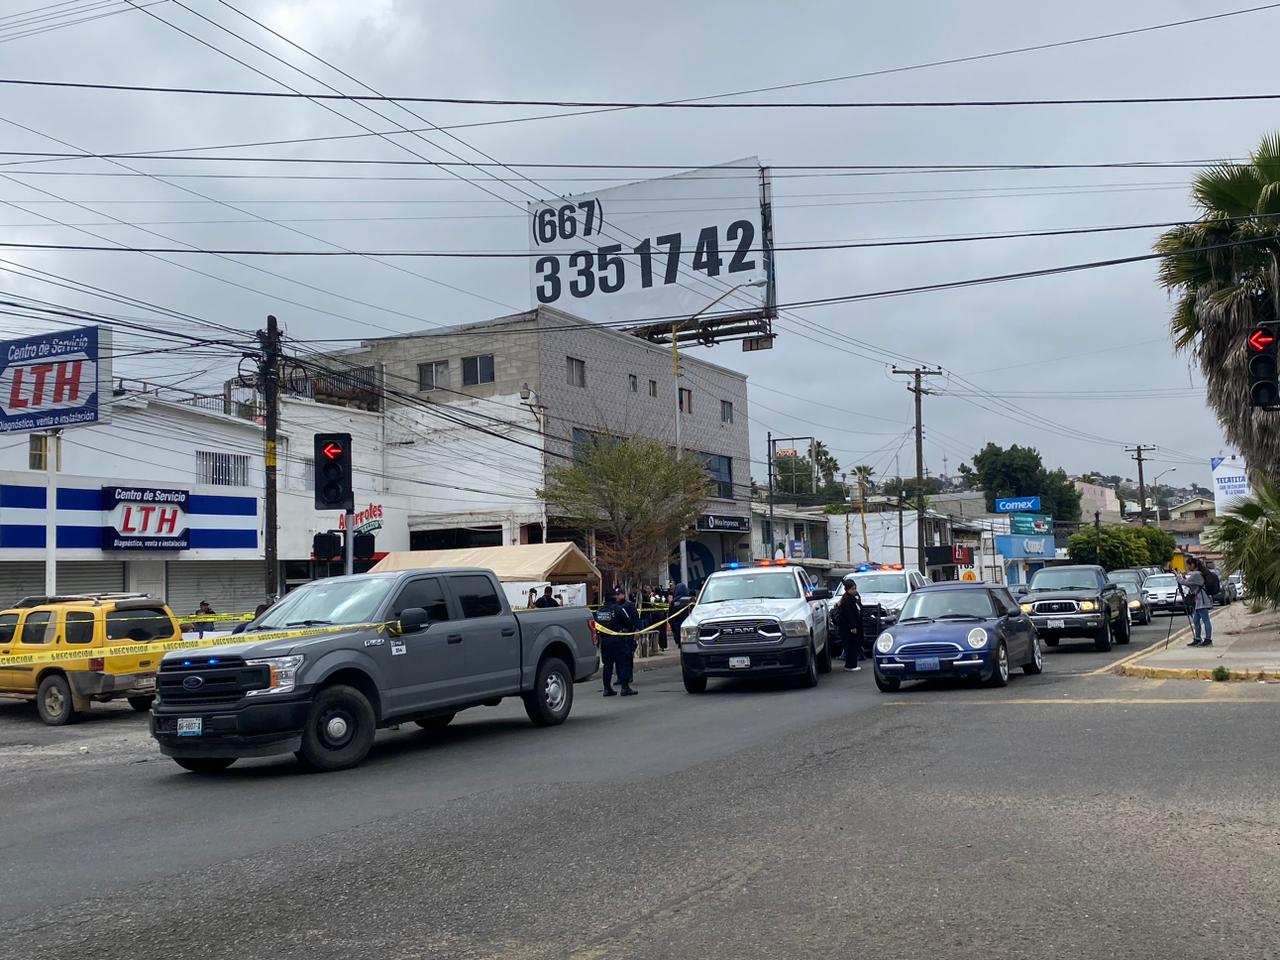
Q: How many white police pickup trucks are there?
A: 2